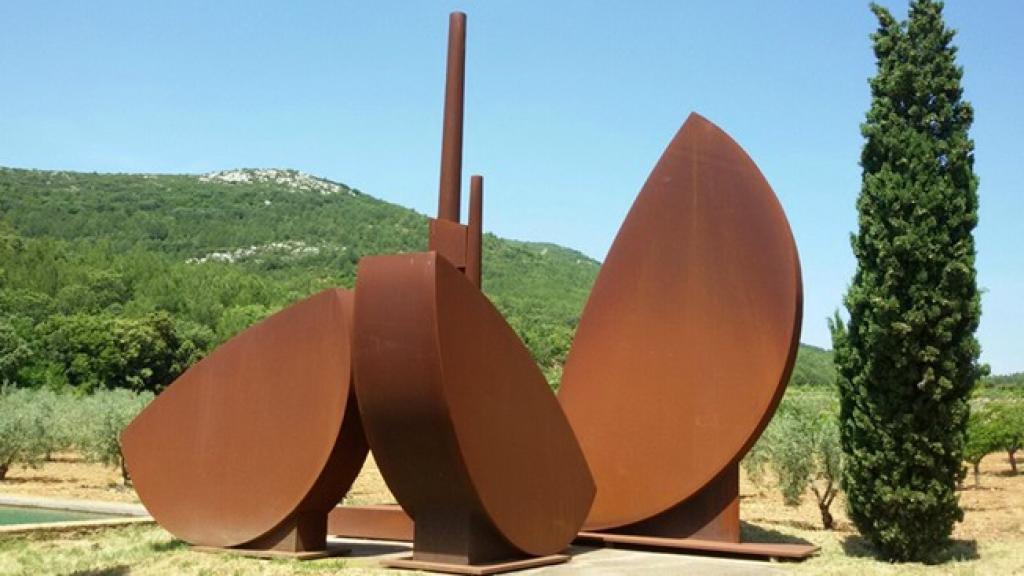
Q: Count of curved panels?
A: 3